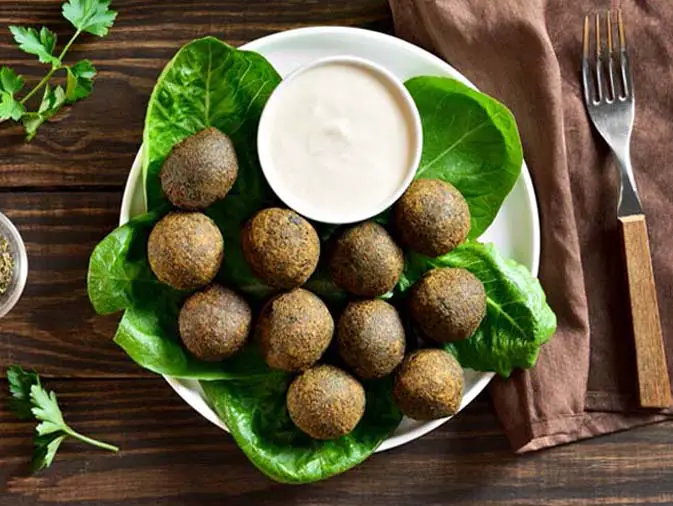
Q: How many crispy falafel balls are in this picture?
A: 11